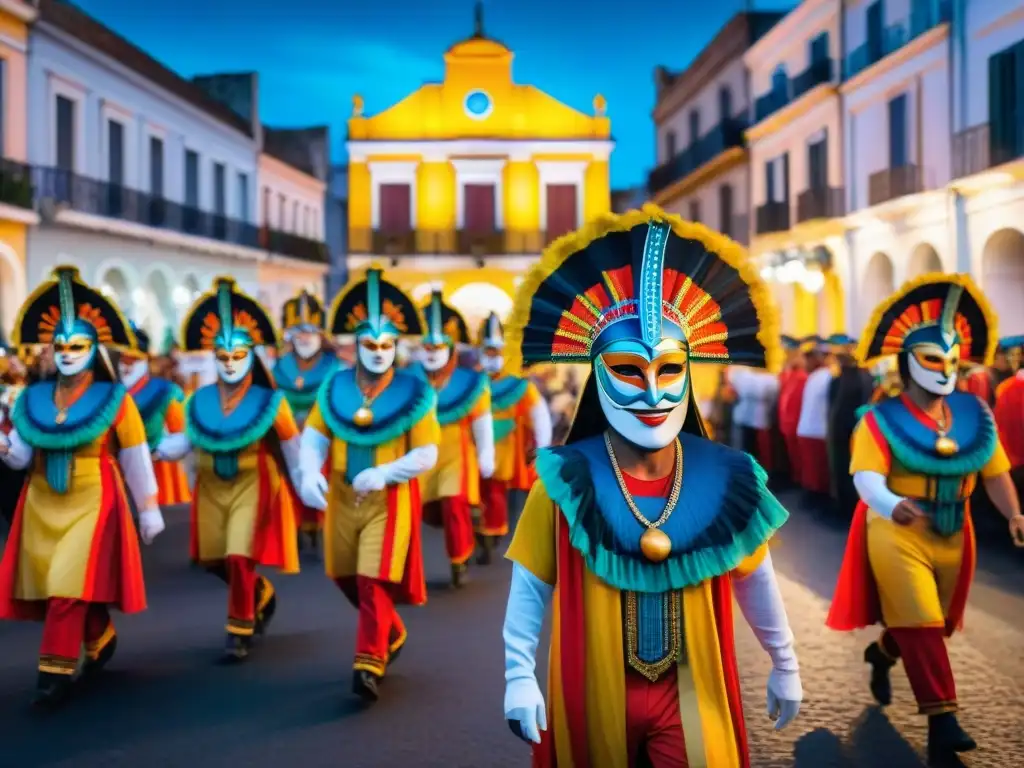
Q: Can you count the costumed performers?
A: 9